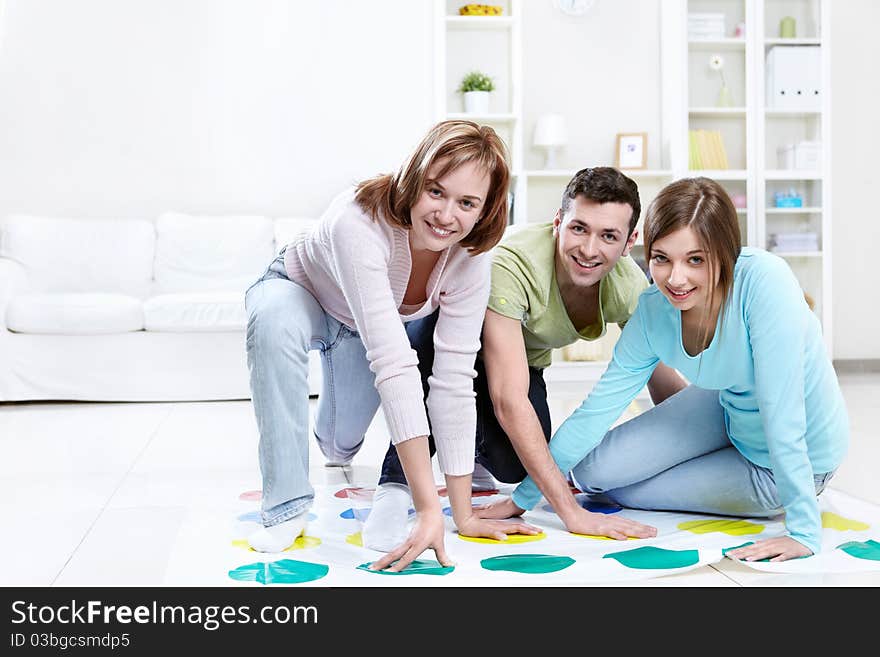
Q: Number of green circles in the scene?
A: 6